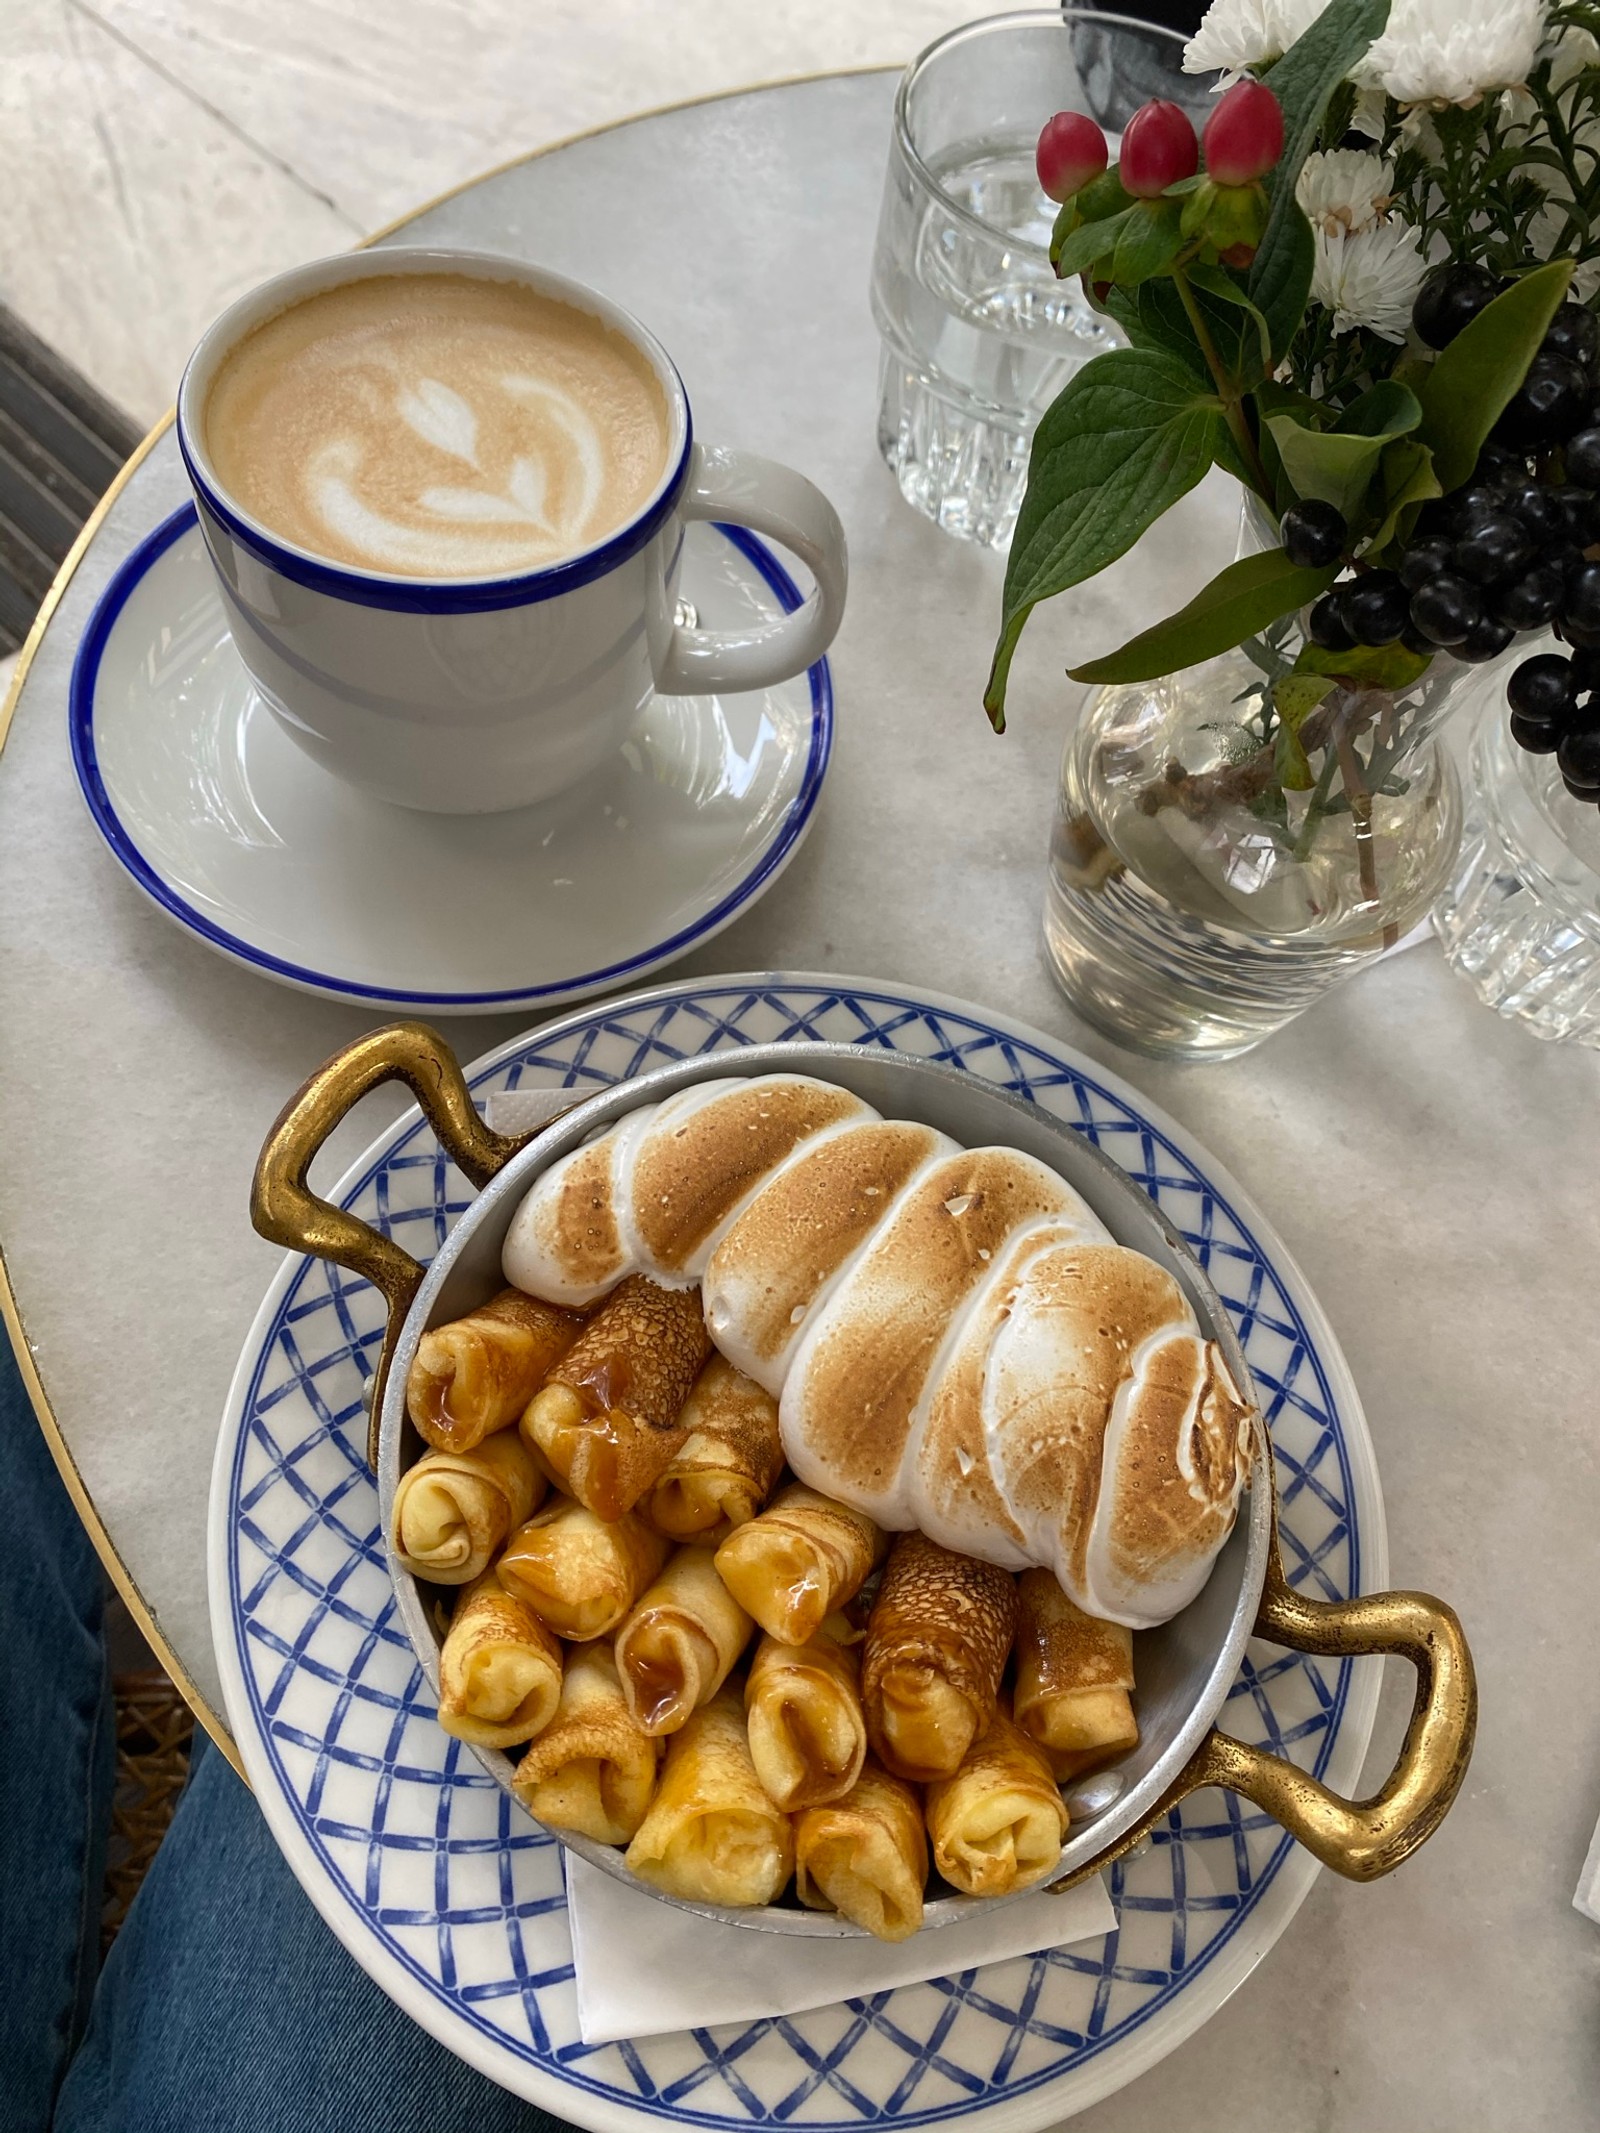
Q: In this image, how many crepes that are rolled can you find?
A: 15